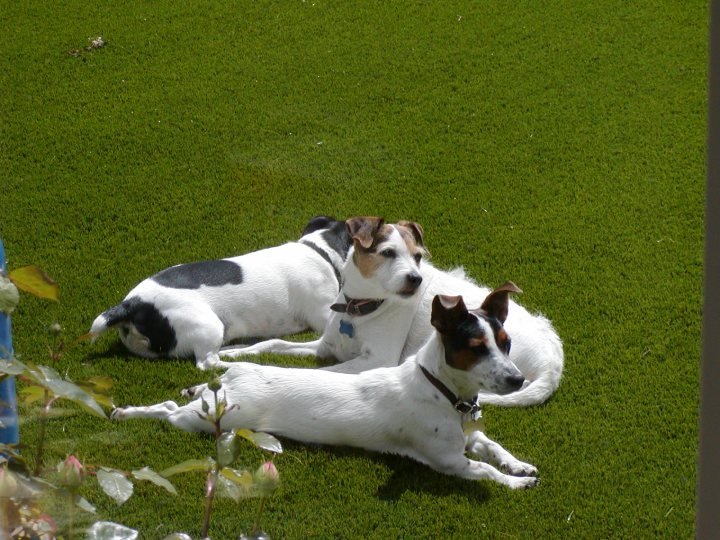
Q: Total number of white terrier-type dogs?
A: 3